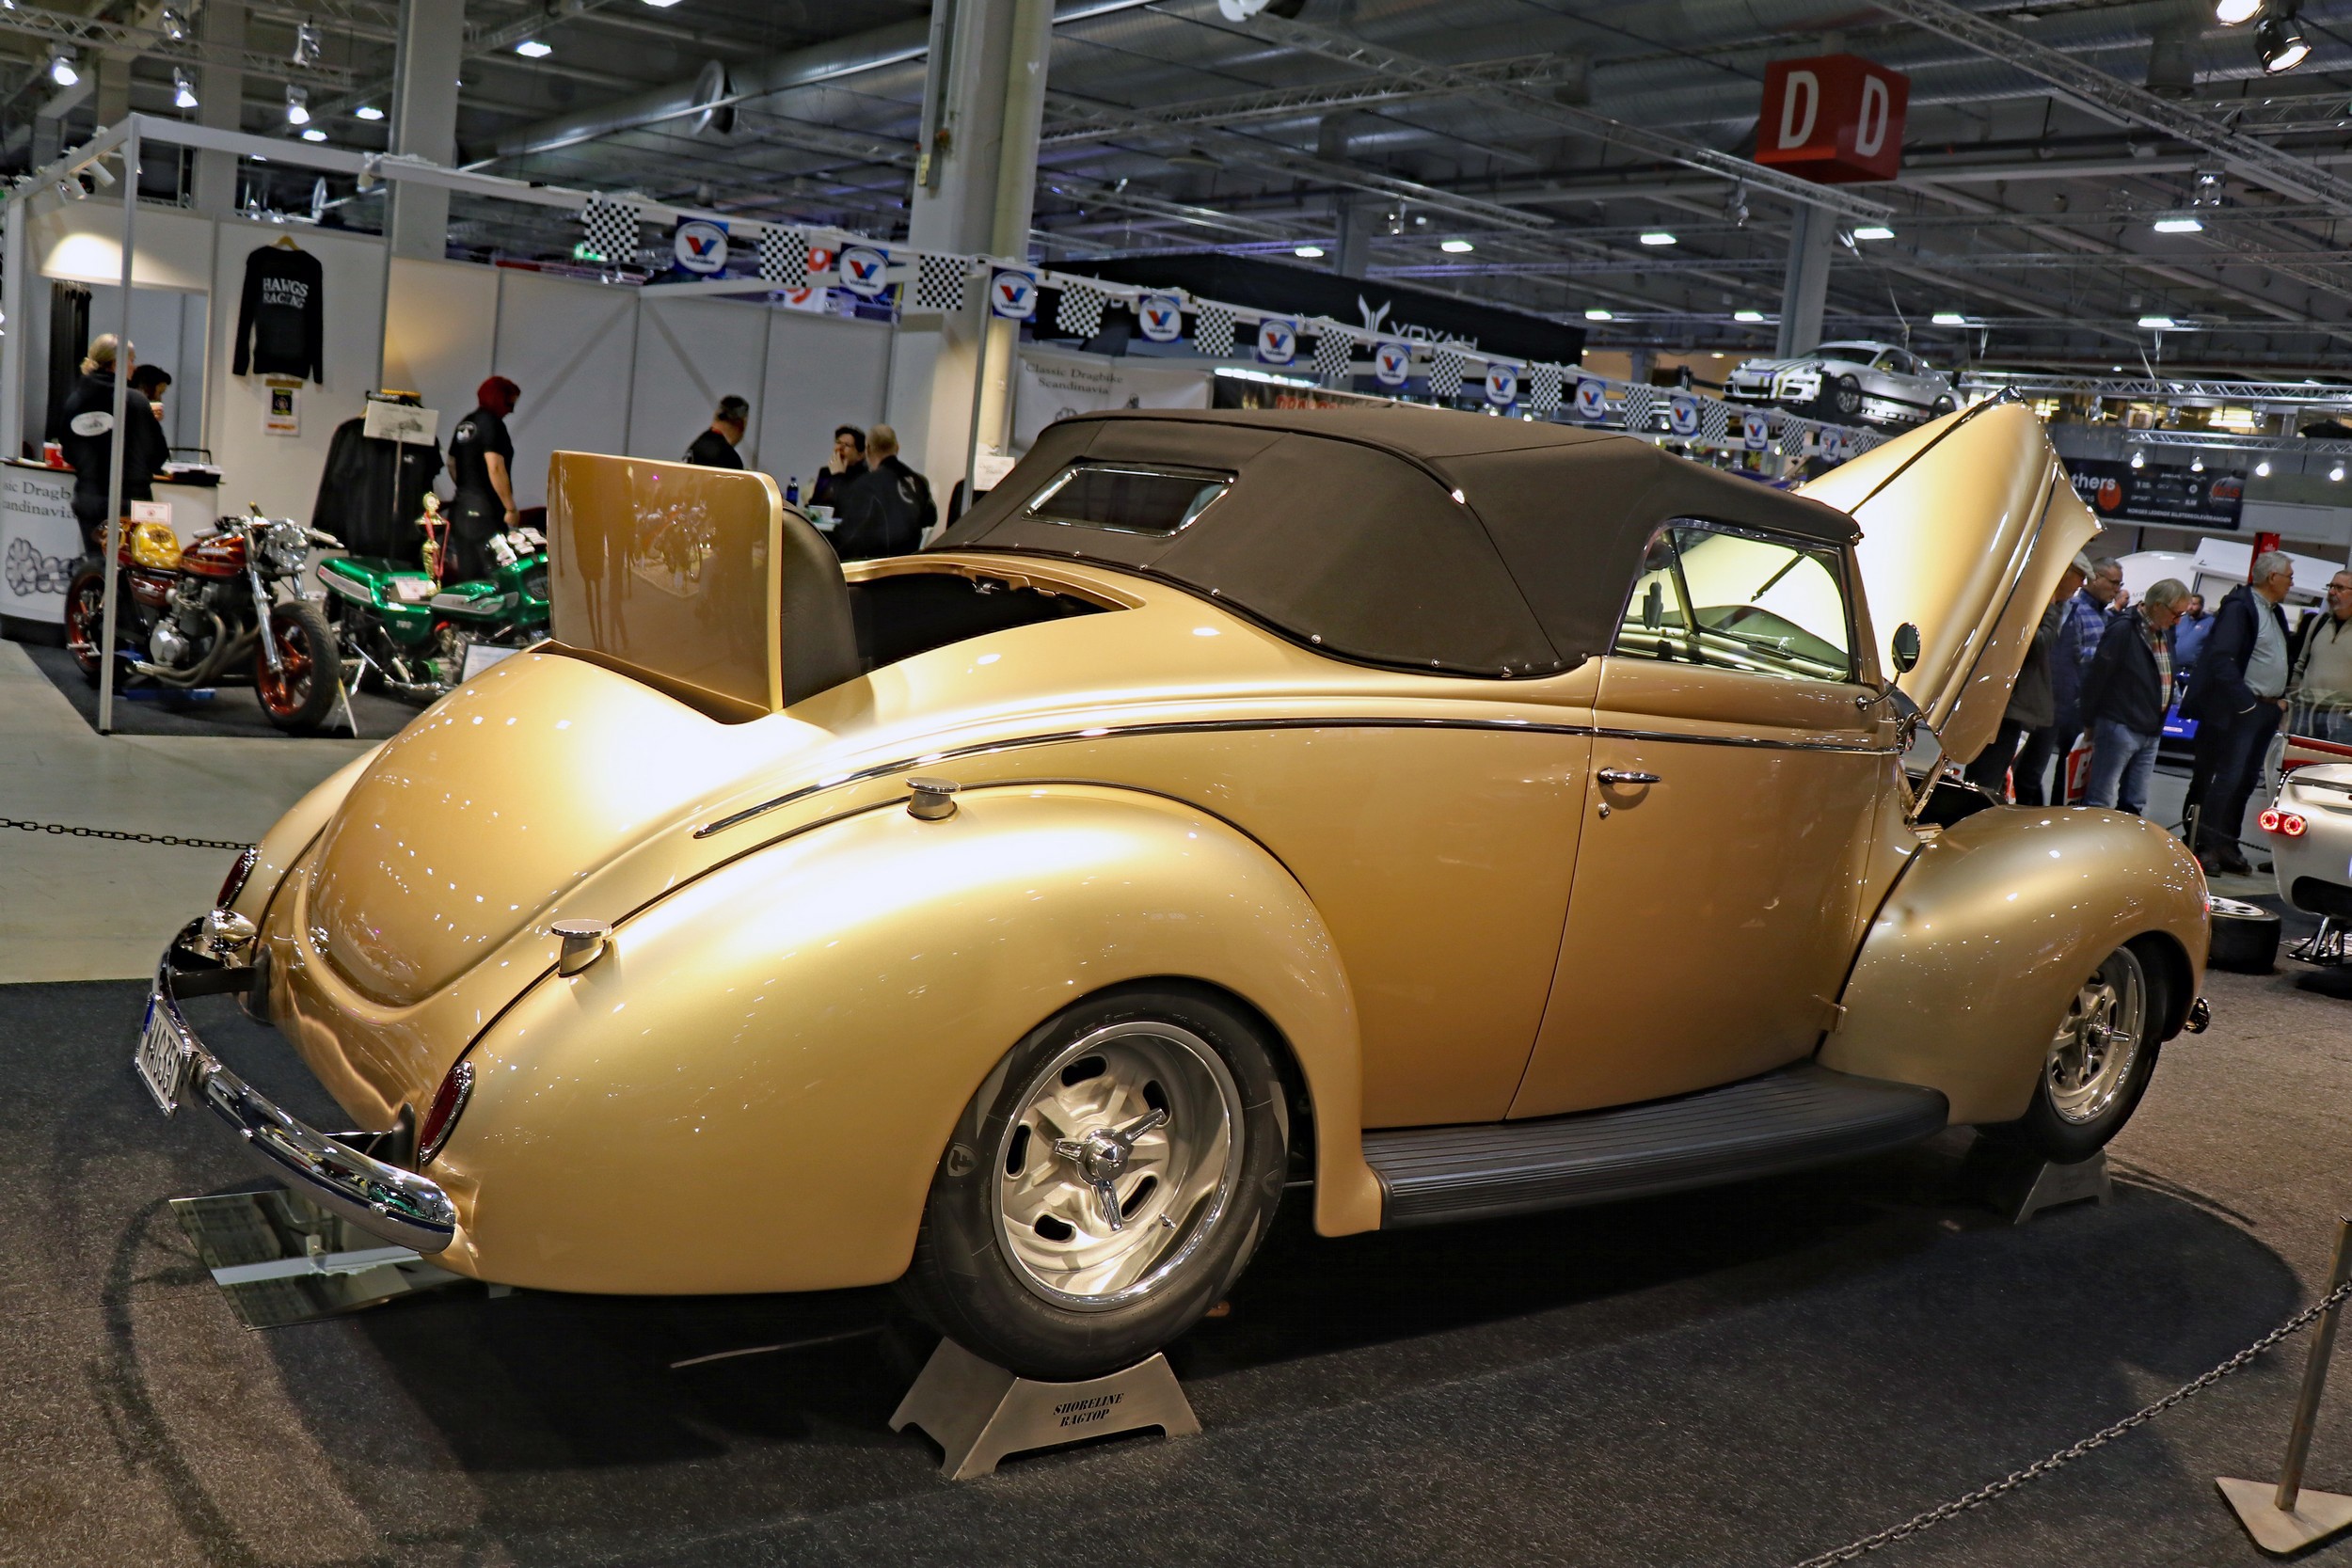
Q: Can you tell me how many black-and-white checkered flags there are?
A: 12